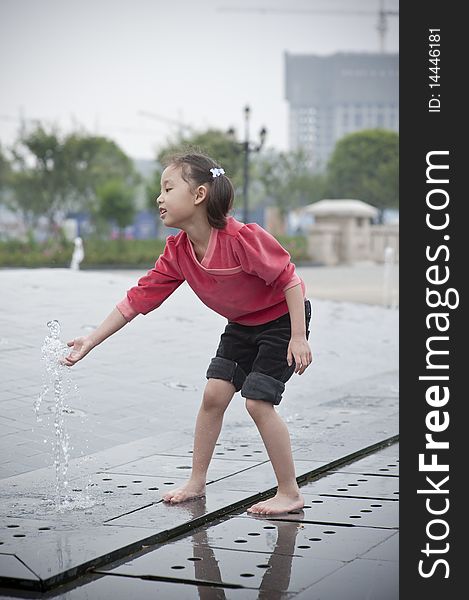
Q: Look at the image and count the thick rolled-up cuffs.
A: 2